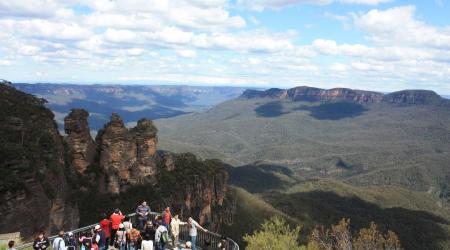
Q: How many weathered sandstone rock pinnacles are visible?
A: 3